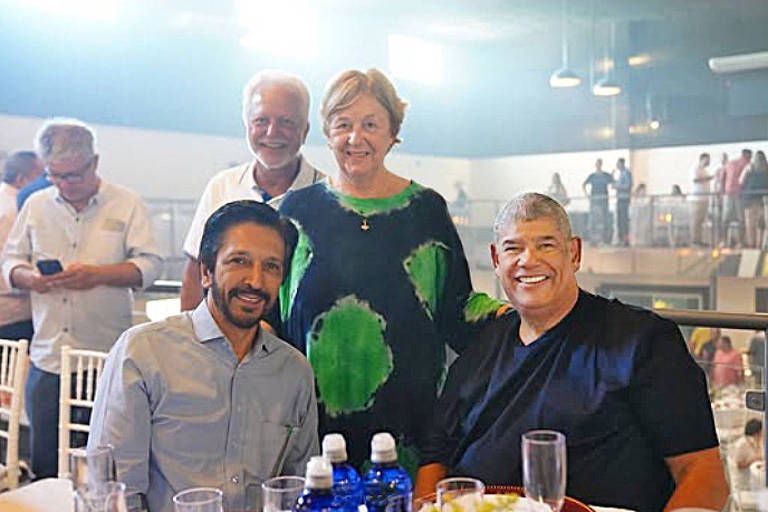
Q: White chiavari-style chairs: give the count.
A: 2